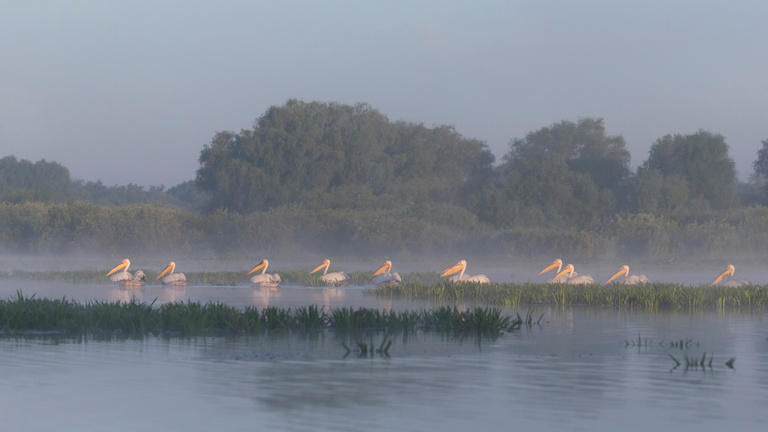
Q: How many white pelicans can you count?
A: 10